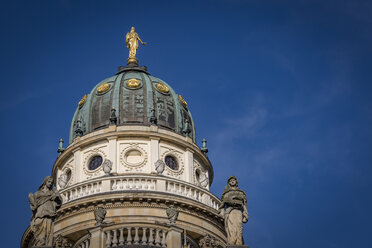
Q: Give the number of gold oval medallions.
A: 5